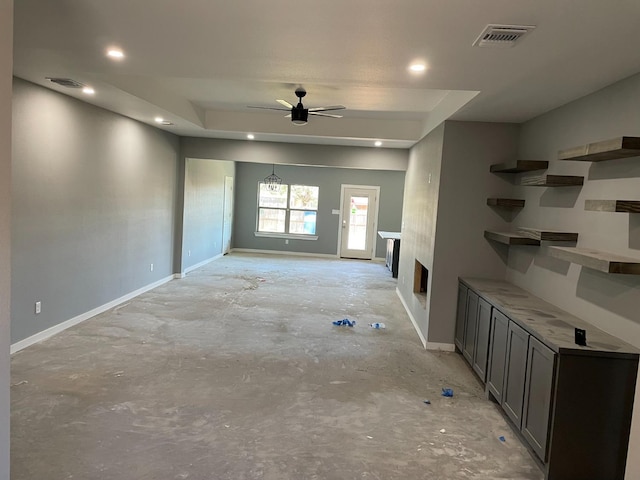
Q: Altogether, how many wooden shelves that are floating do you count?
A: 8